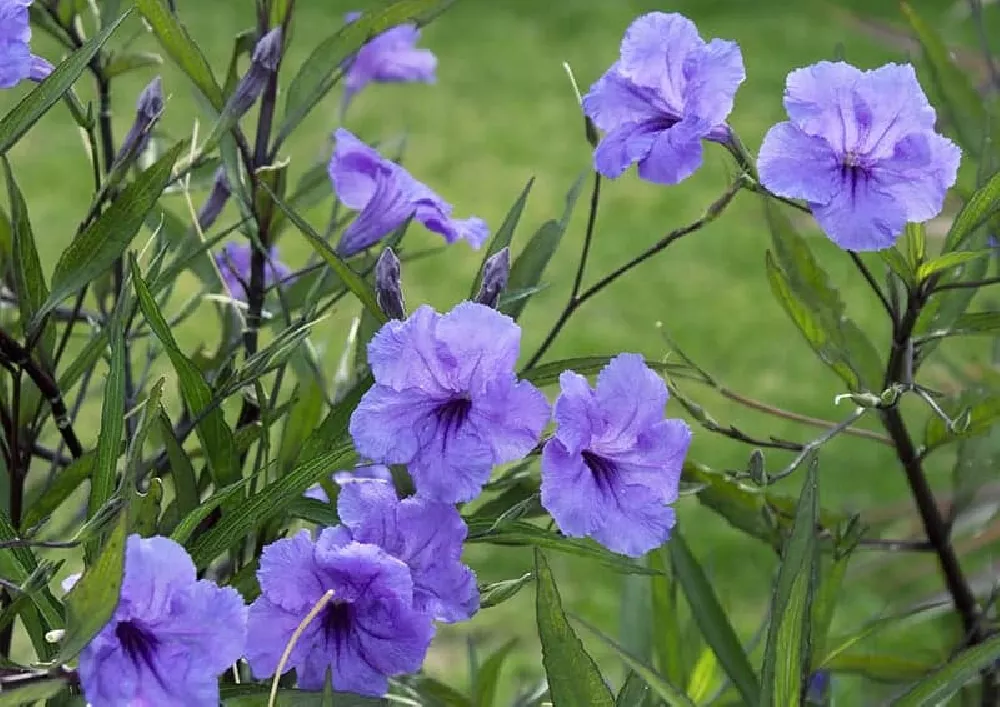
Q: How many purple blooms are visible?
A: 11